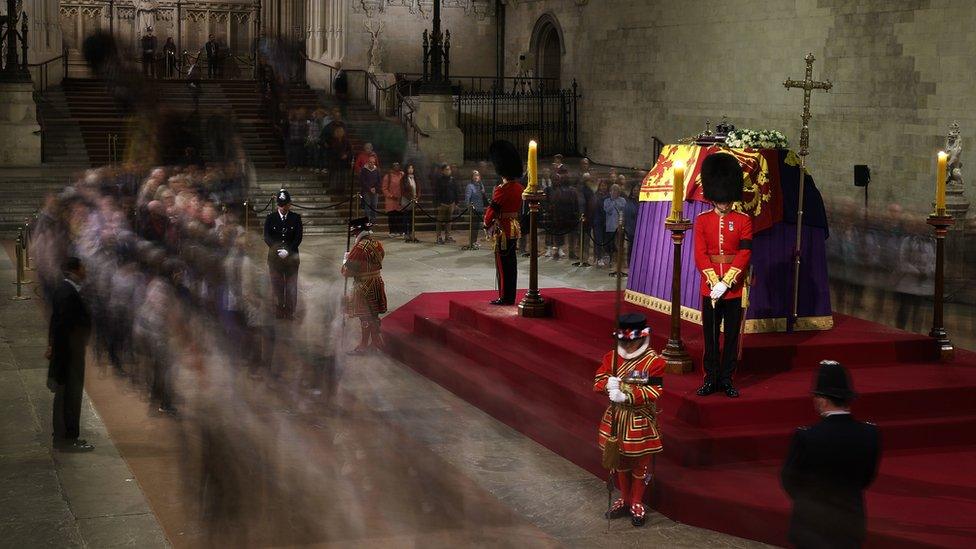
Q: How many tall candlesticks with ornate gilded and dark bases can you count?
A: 3